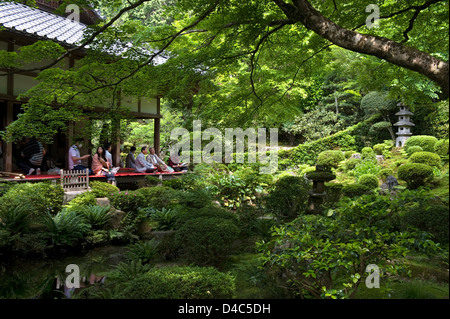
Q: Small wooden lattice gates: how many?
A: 1